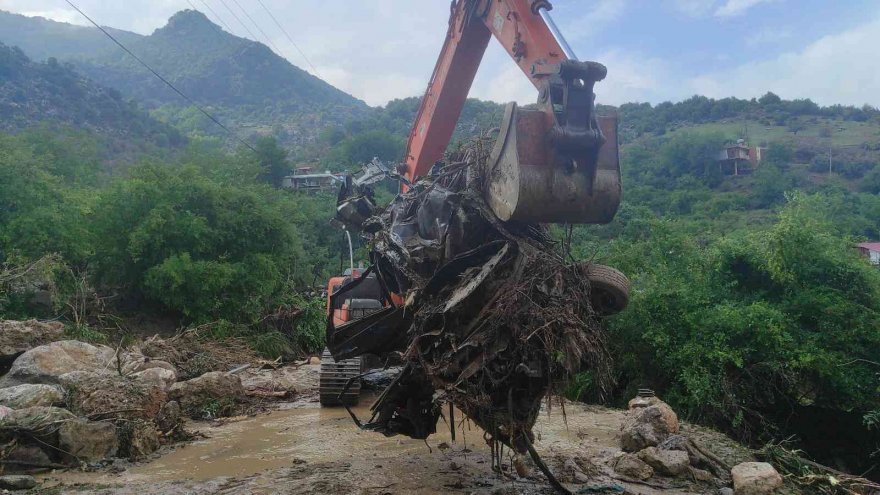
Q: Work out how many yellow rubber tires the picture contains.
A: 0